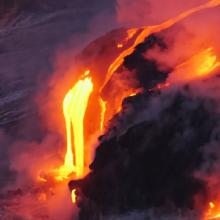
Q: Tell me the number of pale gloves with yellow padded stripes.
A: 0